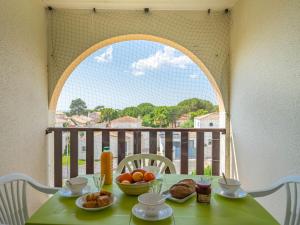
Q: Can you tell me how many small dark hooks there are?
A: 5